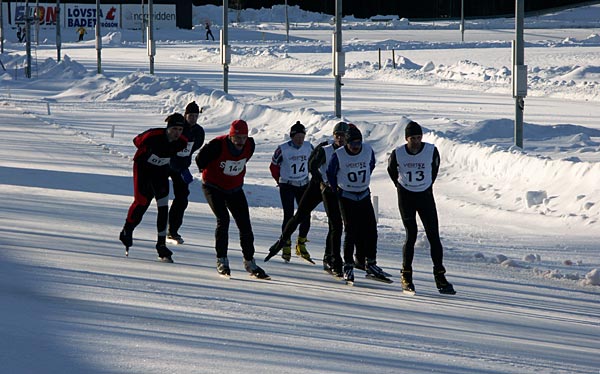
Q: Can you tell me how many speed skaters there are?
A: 7